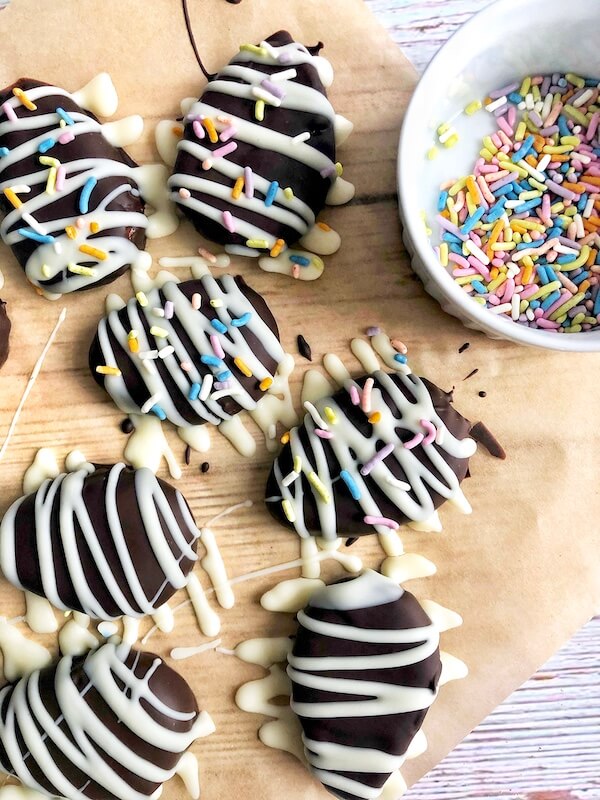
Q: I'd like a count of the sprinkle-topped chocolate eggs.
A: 4